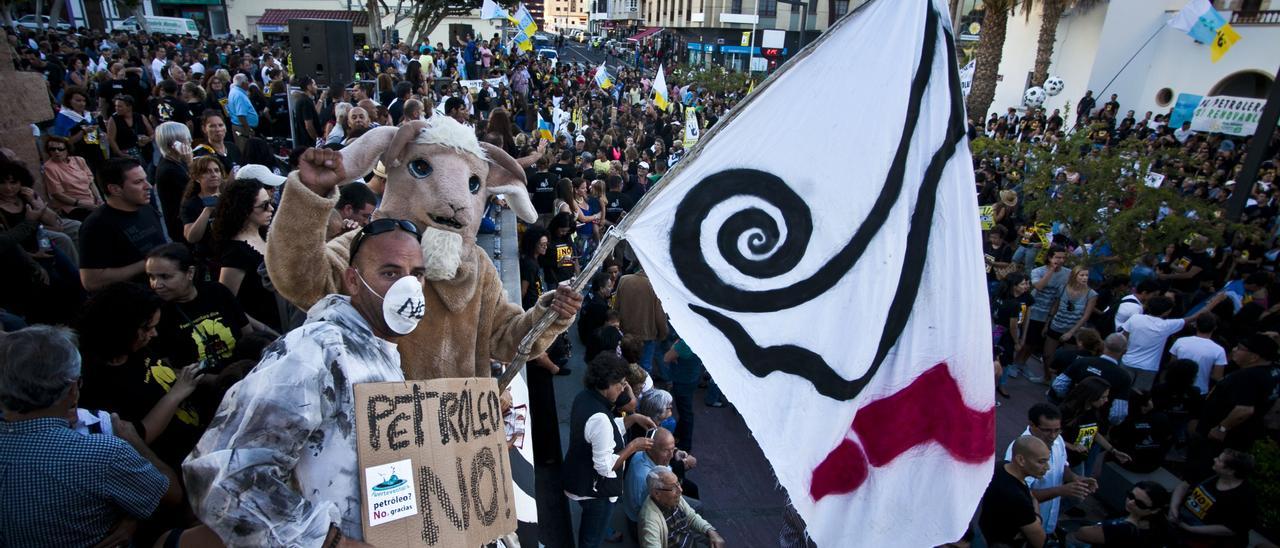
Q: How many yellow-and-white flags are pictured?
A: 1